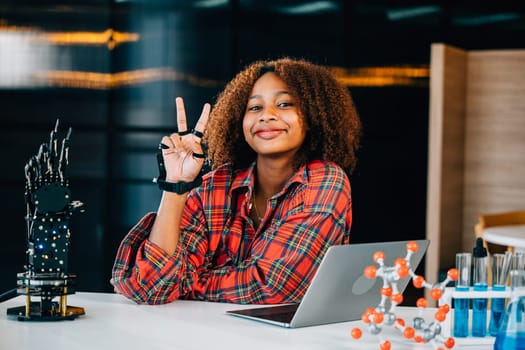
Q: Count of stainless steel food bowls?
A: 0